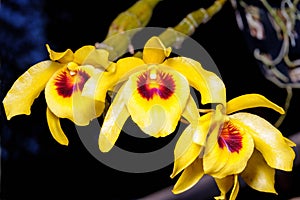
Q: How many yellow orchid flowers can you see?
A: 3